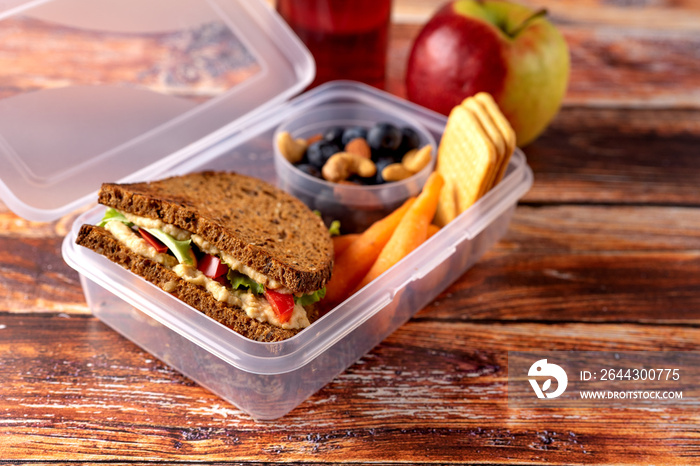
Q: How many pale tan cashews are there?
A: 4